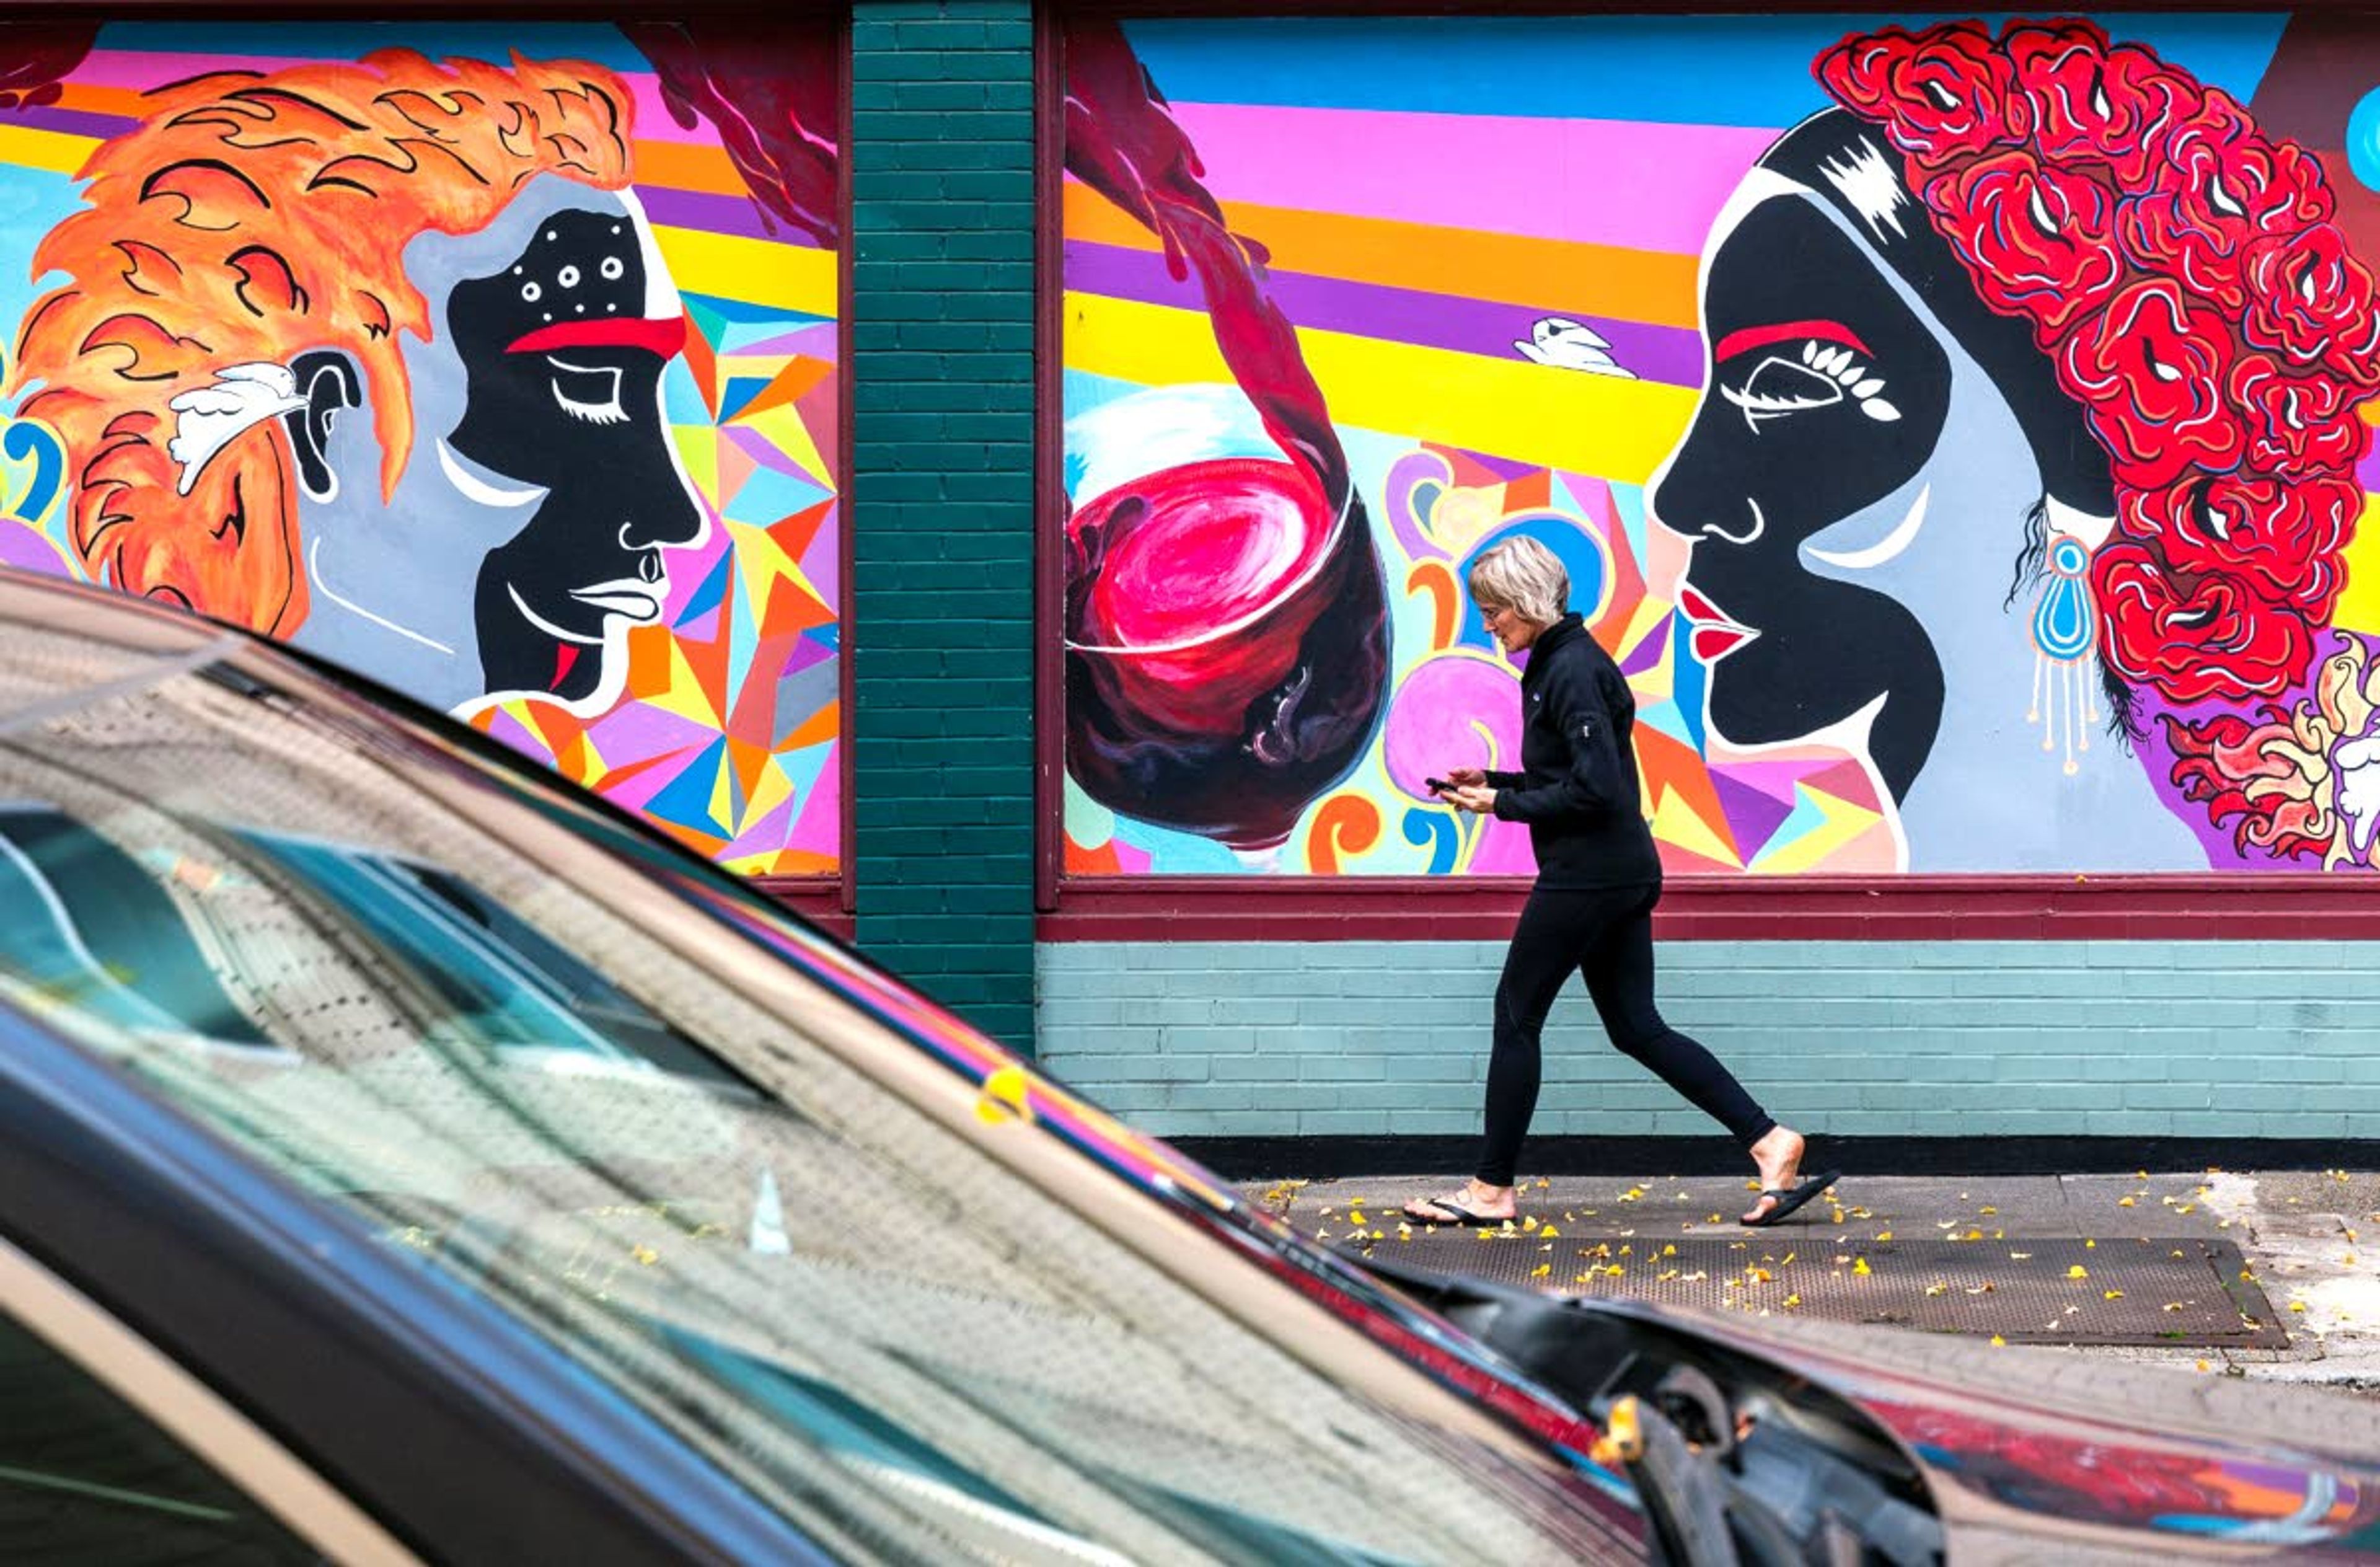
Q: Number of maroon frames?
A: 2